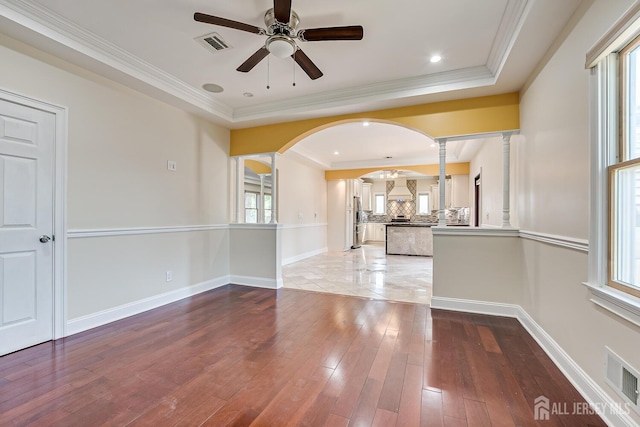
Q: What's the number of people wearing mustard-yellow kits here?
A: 0